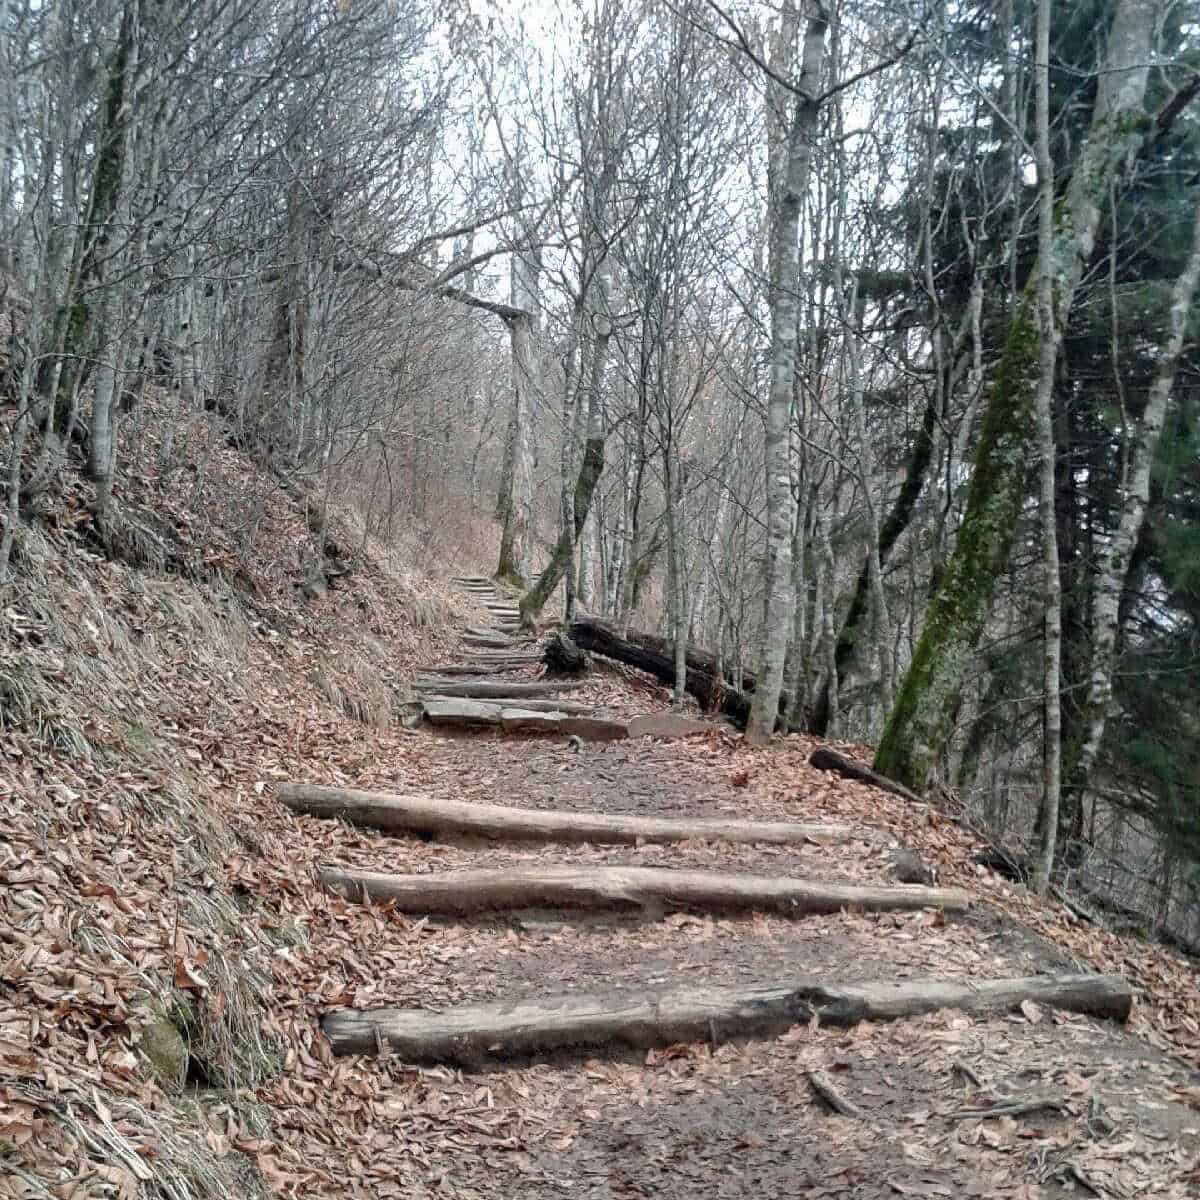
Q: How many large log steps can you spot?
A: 3